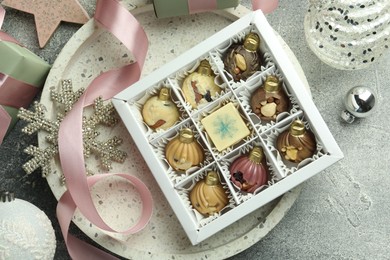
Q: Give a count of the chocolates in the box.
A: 9